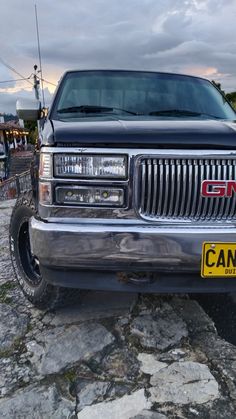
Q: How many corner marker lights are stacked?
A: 2